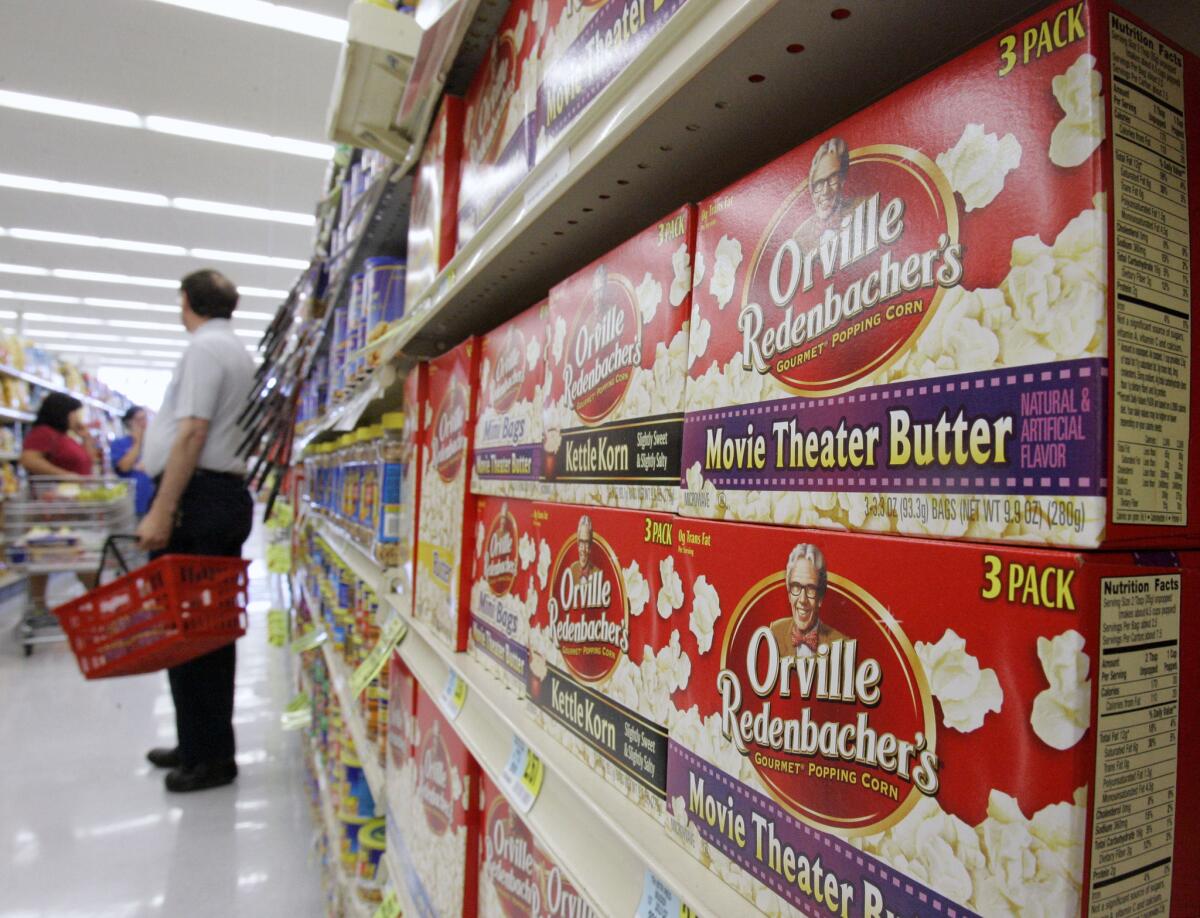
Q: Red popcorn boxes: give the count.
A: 15